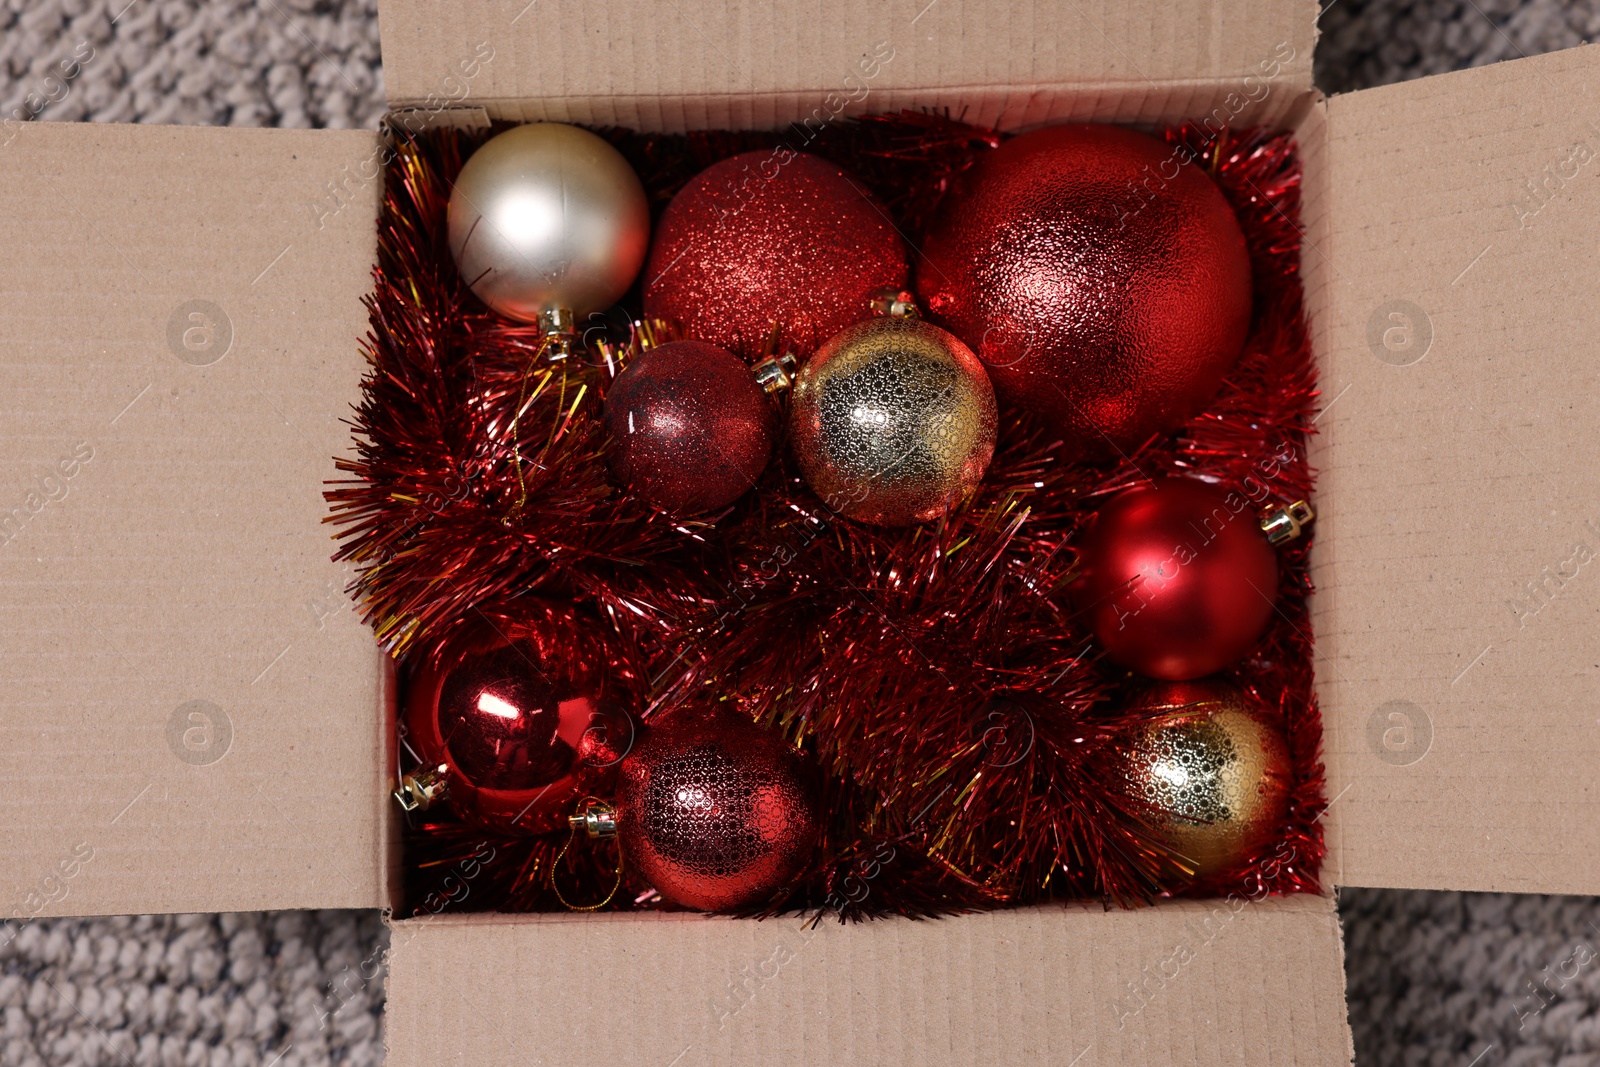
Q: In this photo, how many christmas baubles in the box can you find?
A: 9